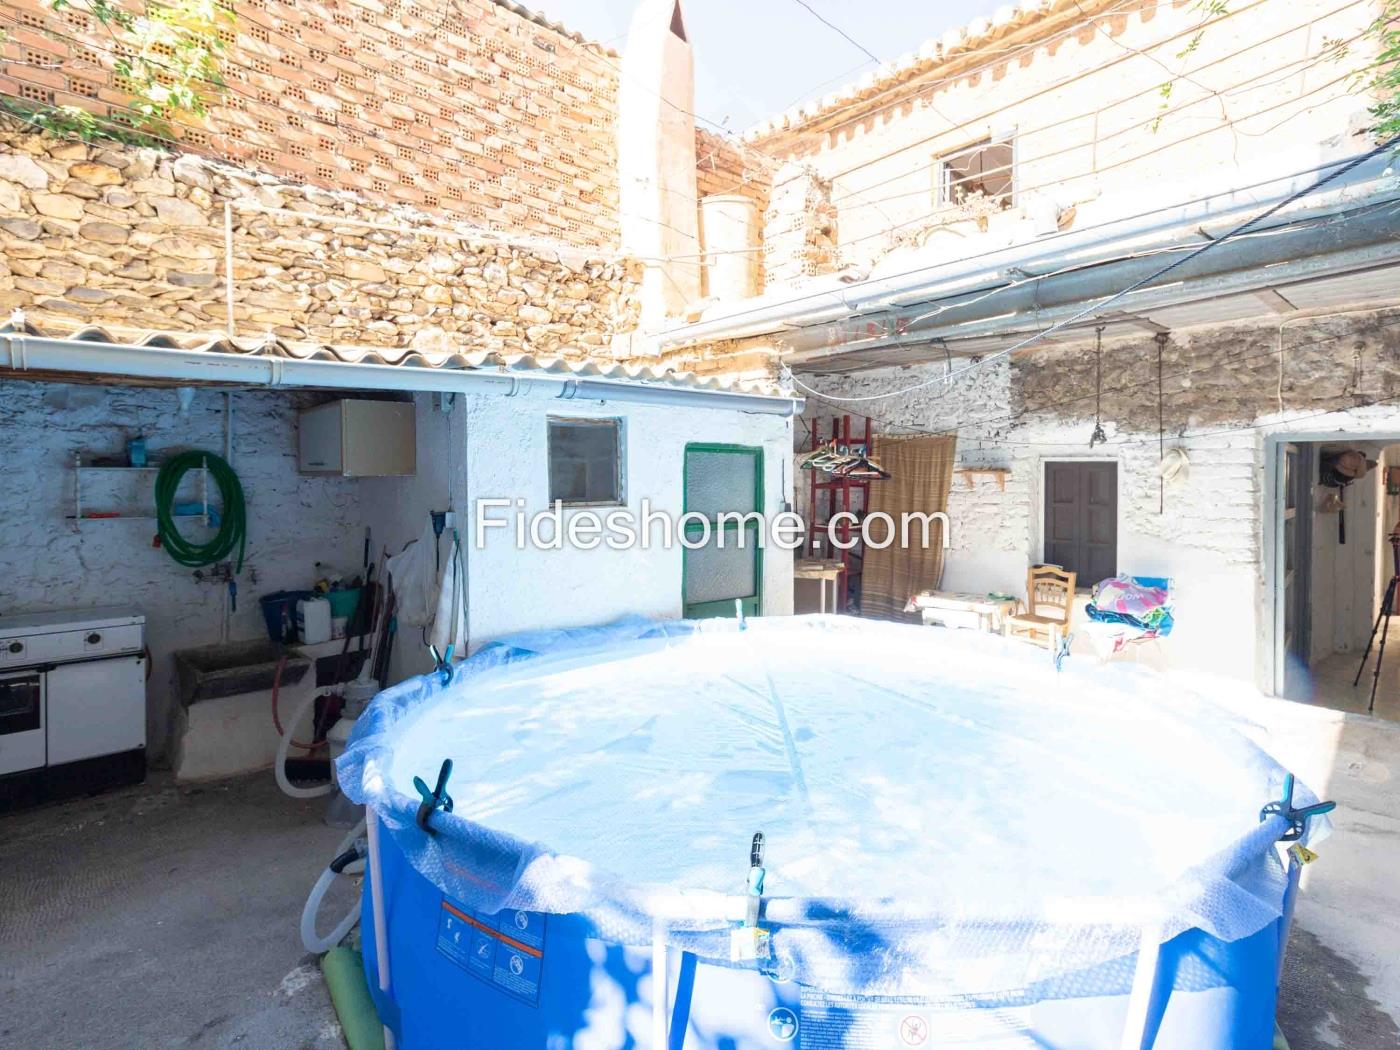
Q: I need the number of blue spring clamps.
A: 6